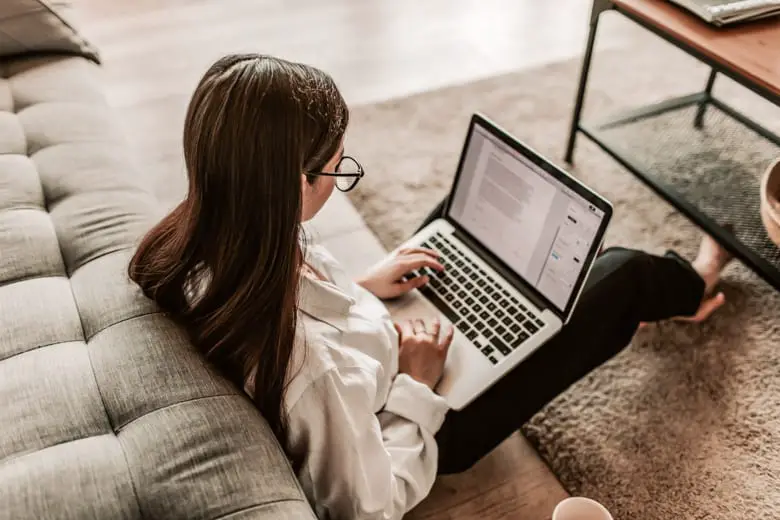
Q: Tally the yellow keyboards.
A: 0